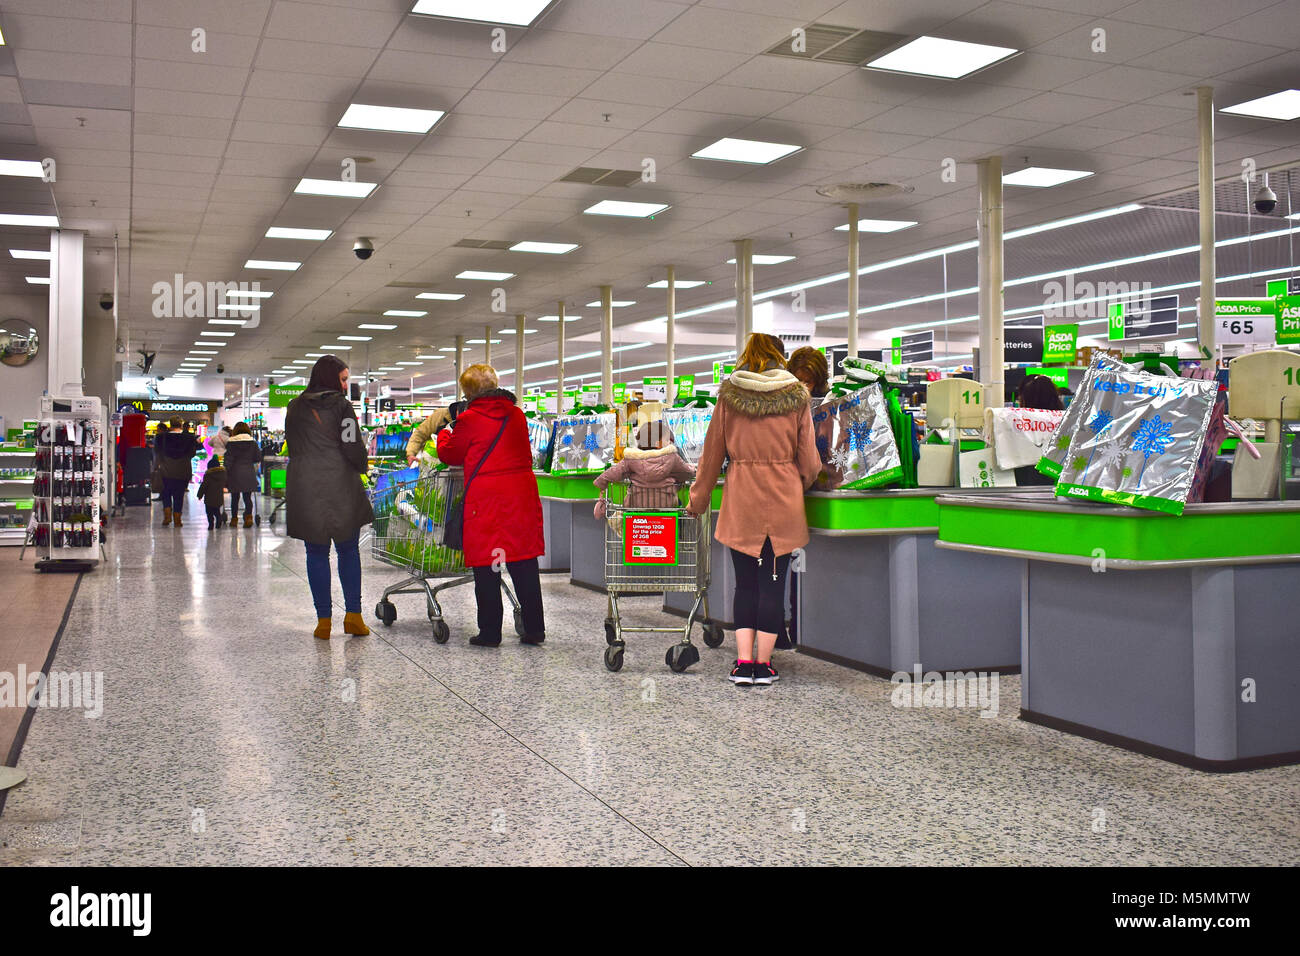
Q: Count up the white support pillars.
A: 11